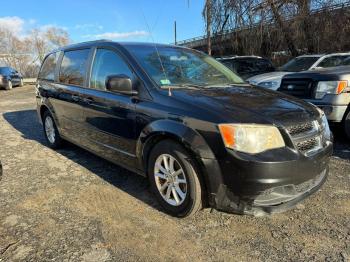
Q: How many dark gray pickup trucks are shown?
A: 1